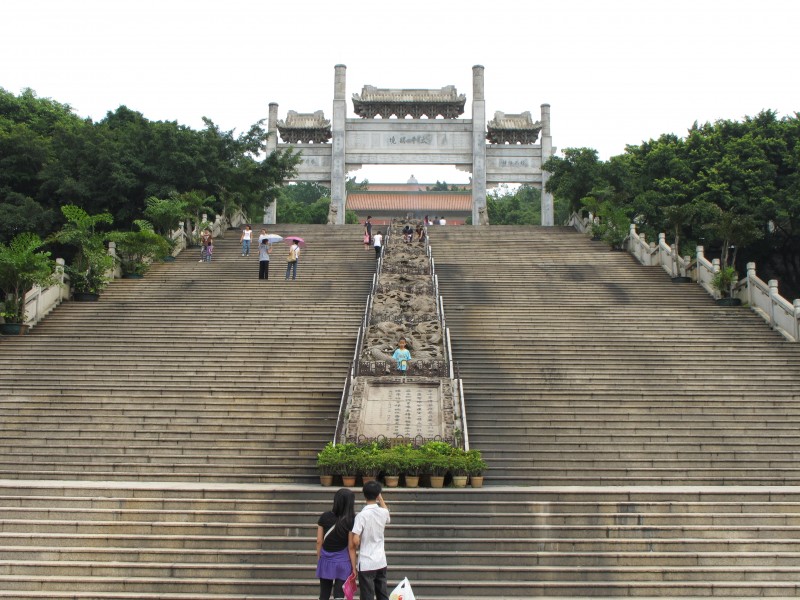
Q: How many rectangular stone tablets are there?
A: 1